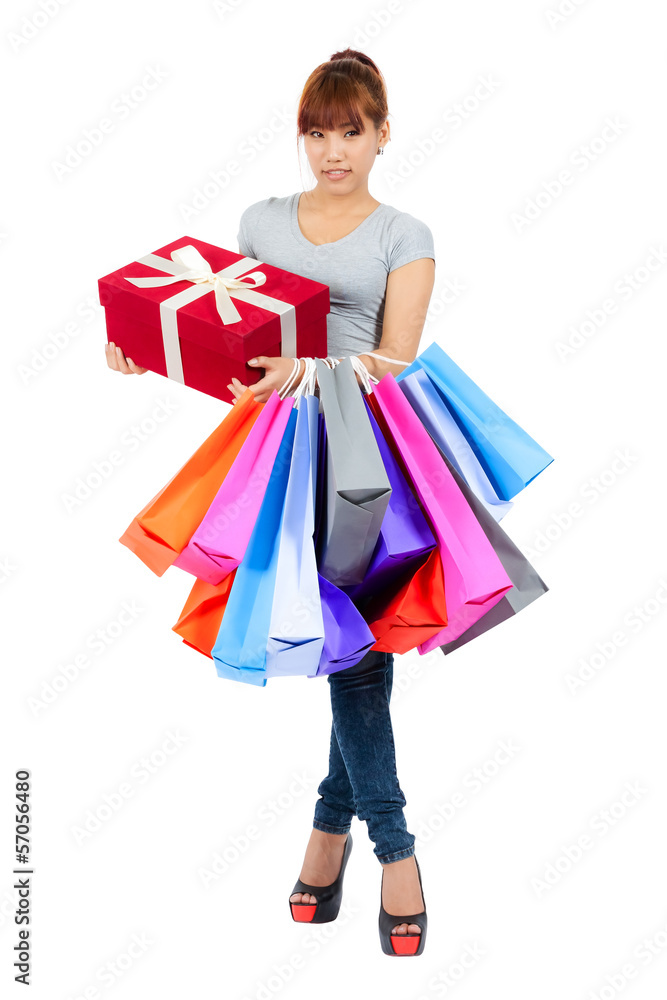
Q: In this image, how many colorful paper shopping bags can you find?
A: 13